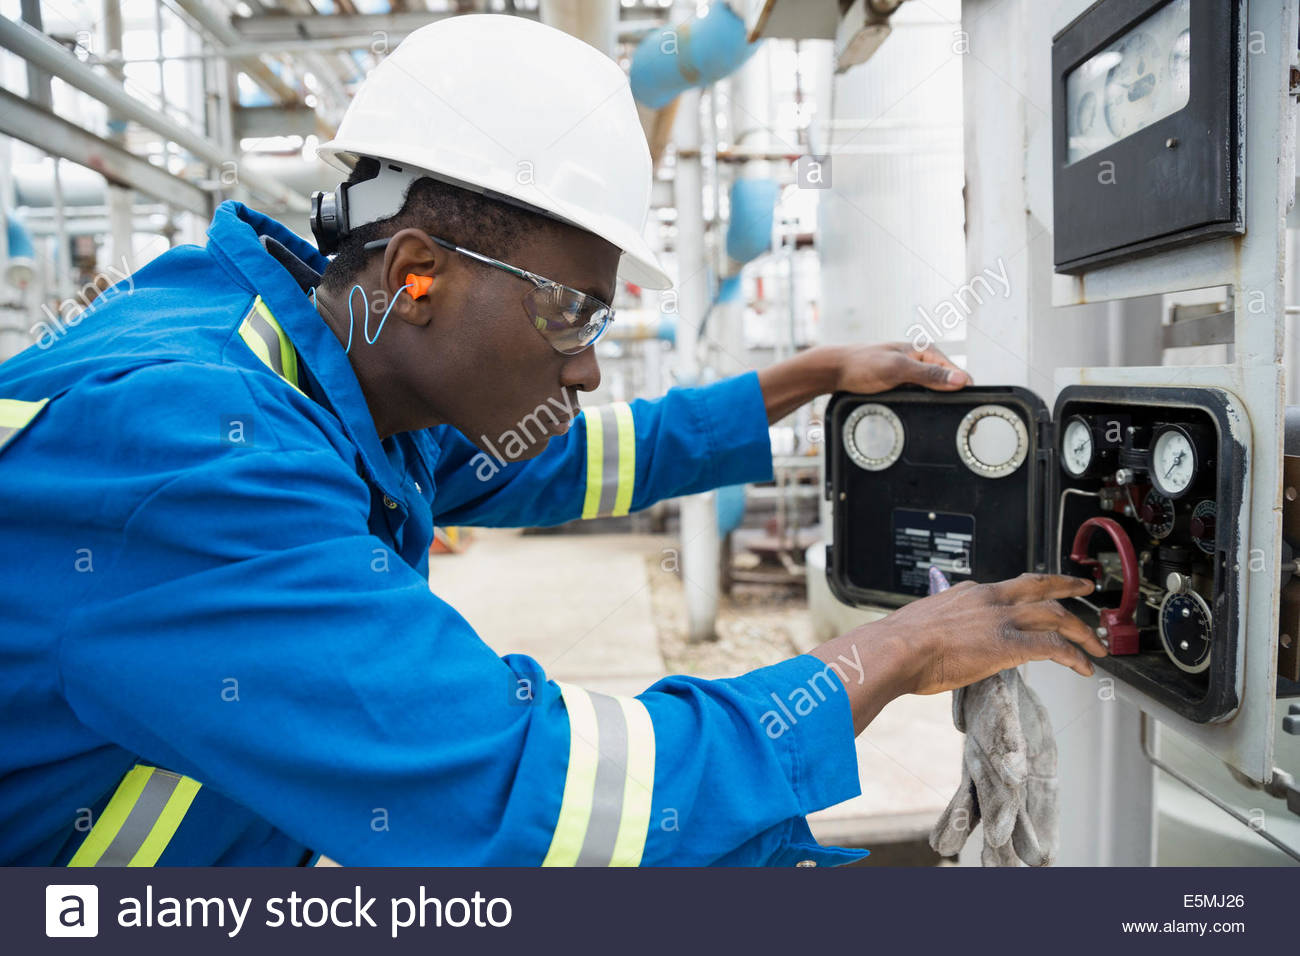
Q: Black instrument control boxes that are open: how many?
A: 1